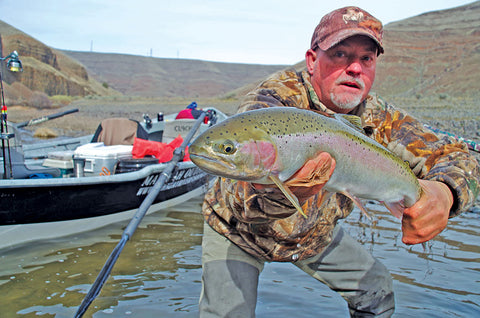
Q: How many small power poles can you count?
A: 3